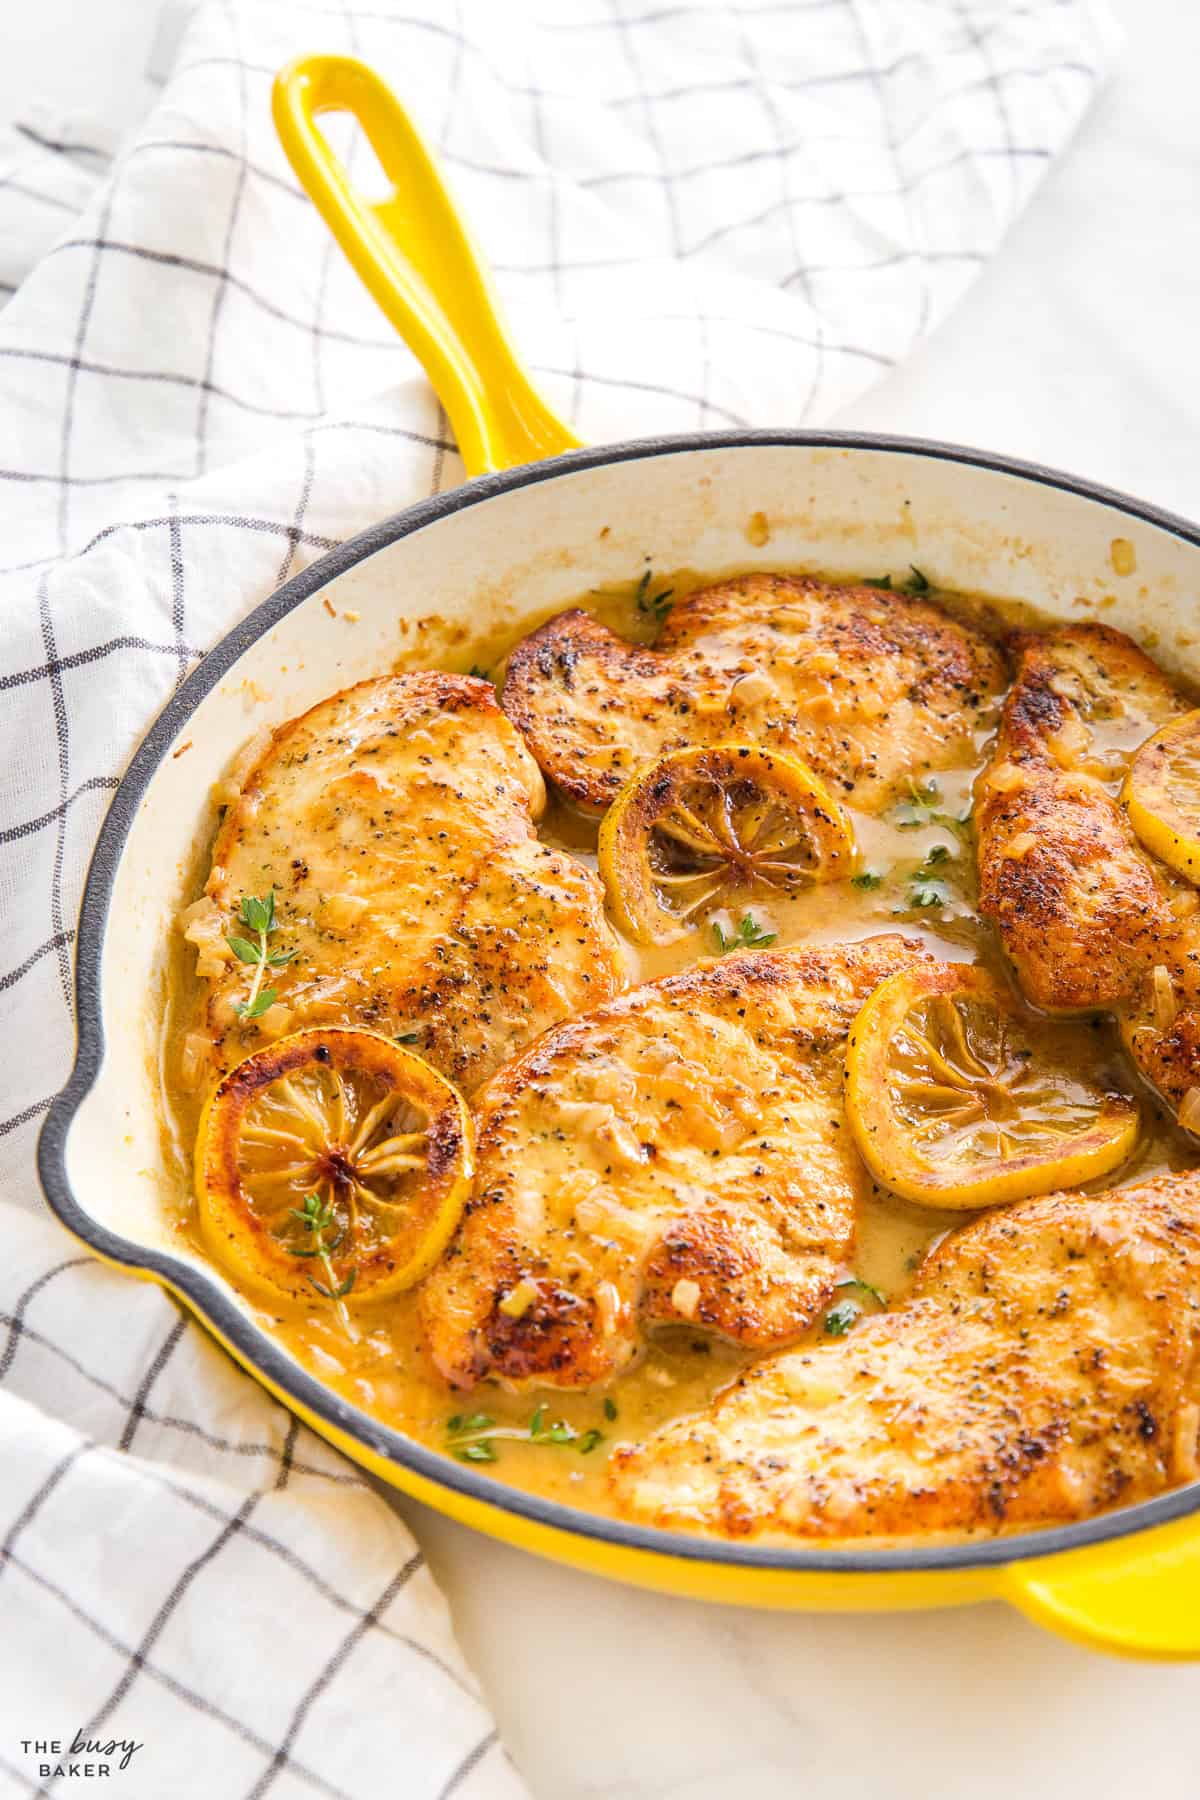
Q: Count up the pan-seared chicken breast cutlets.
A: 5